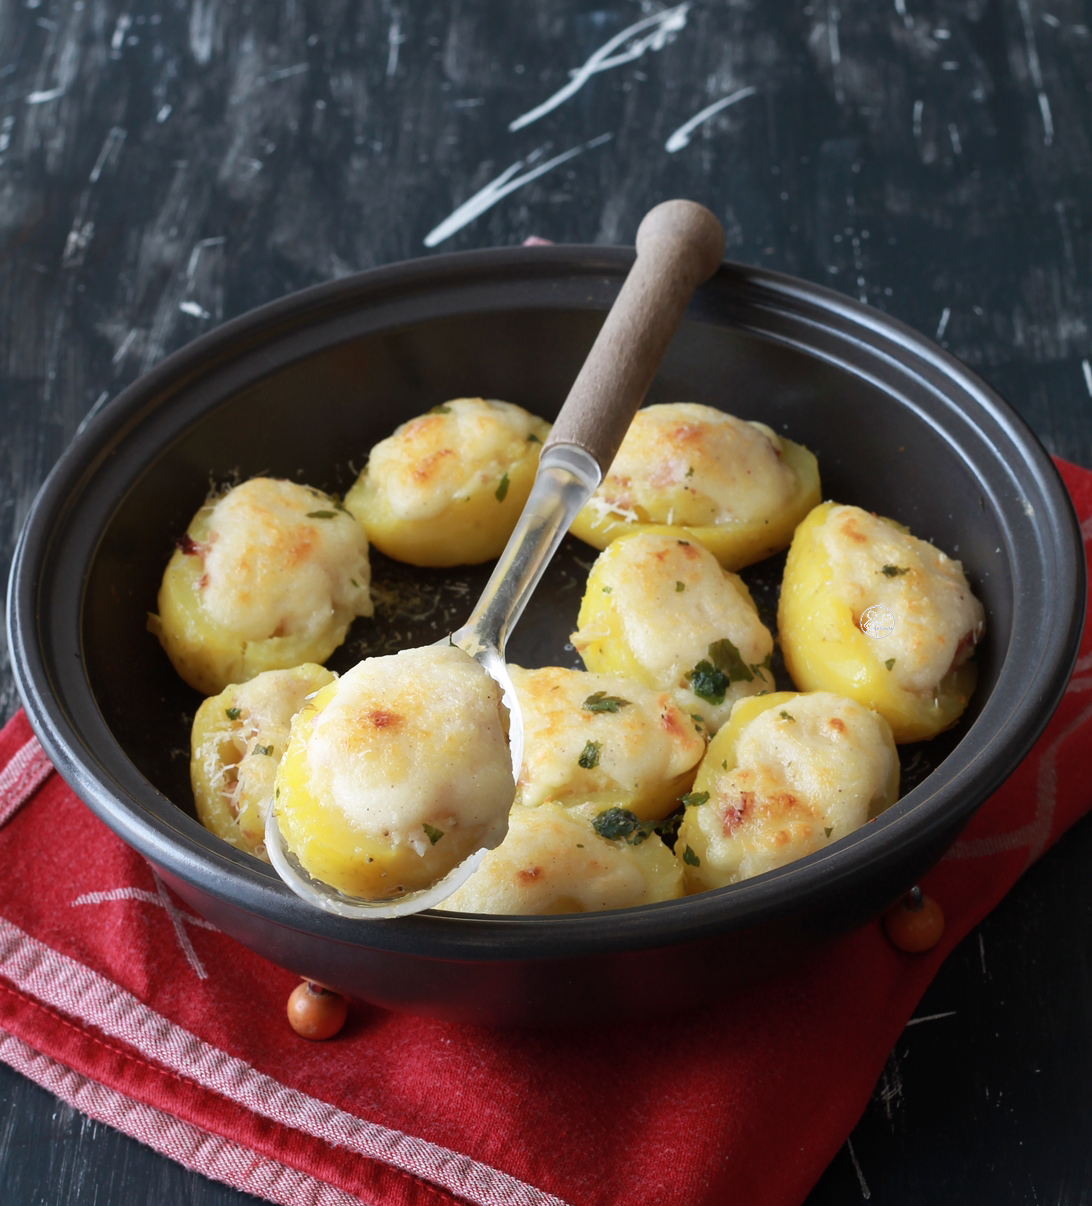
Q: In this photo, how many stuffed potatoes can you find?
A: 10